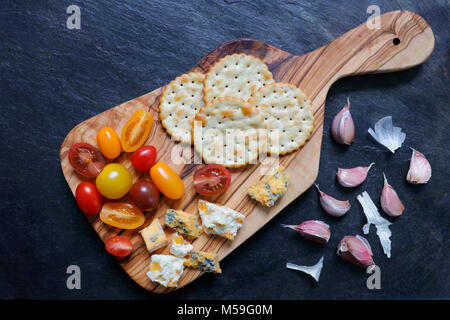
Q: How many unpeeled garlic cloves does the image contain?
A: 7